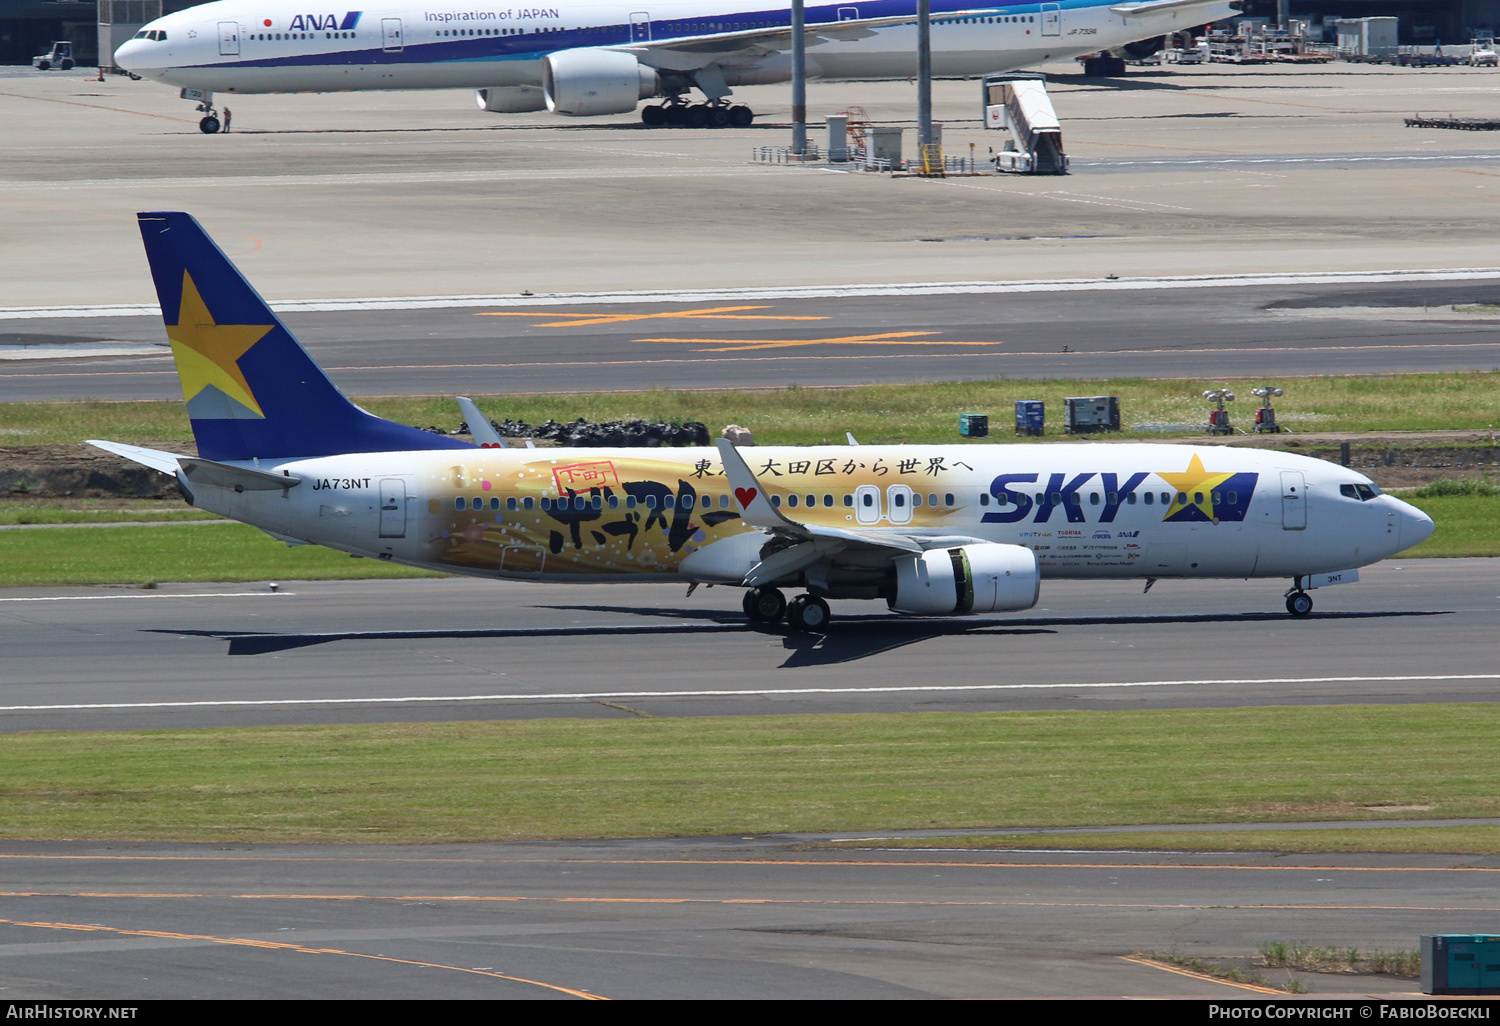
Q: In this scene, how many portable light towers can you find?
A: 2